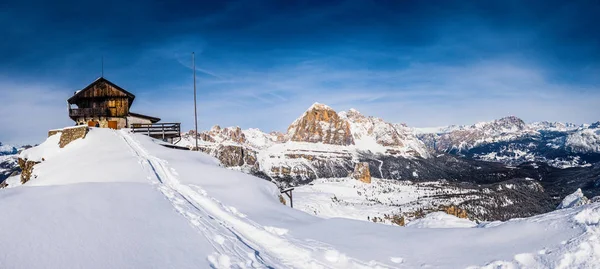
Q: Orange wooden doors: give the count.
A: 2